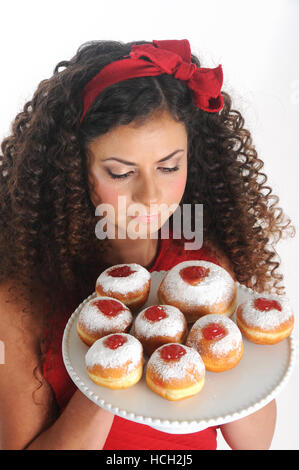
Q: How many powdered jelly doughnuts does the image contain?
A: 8